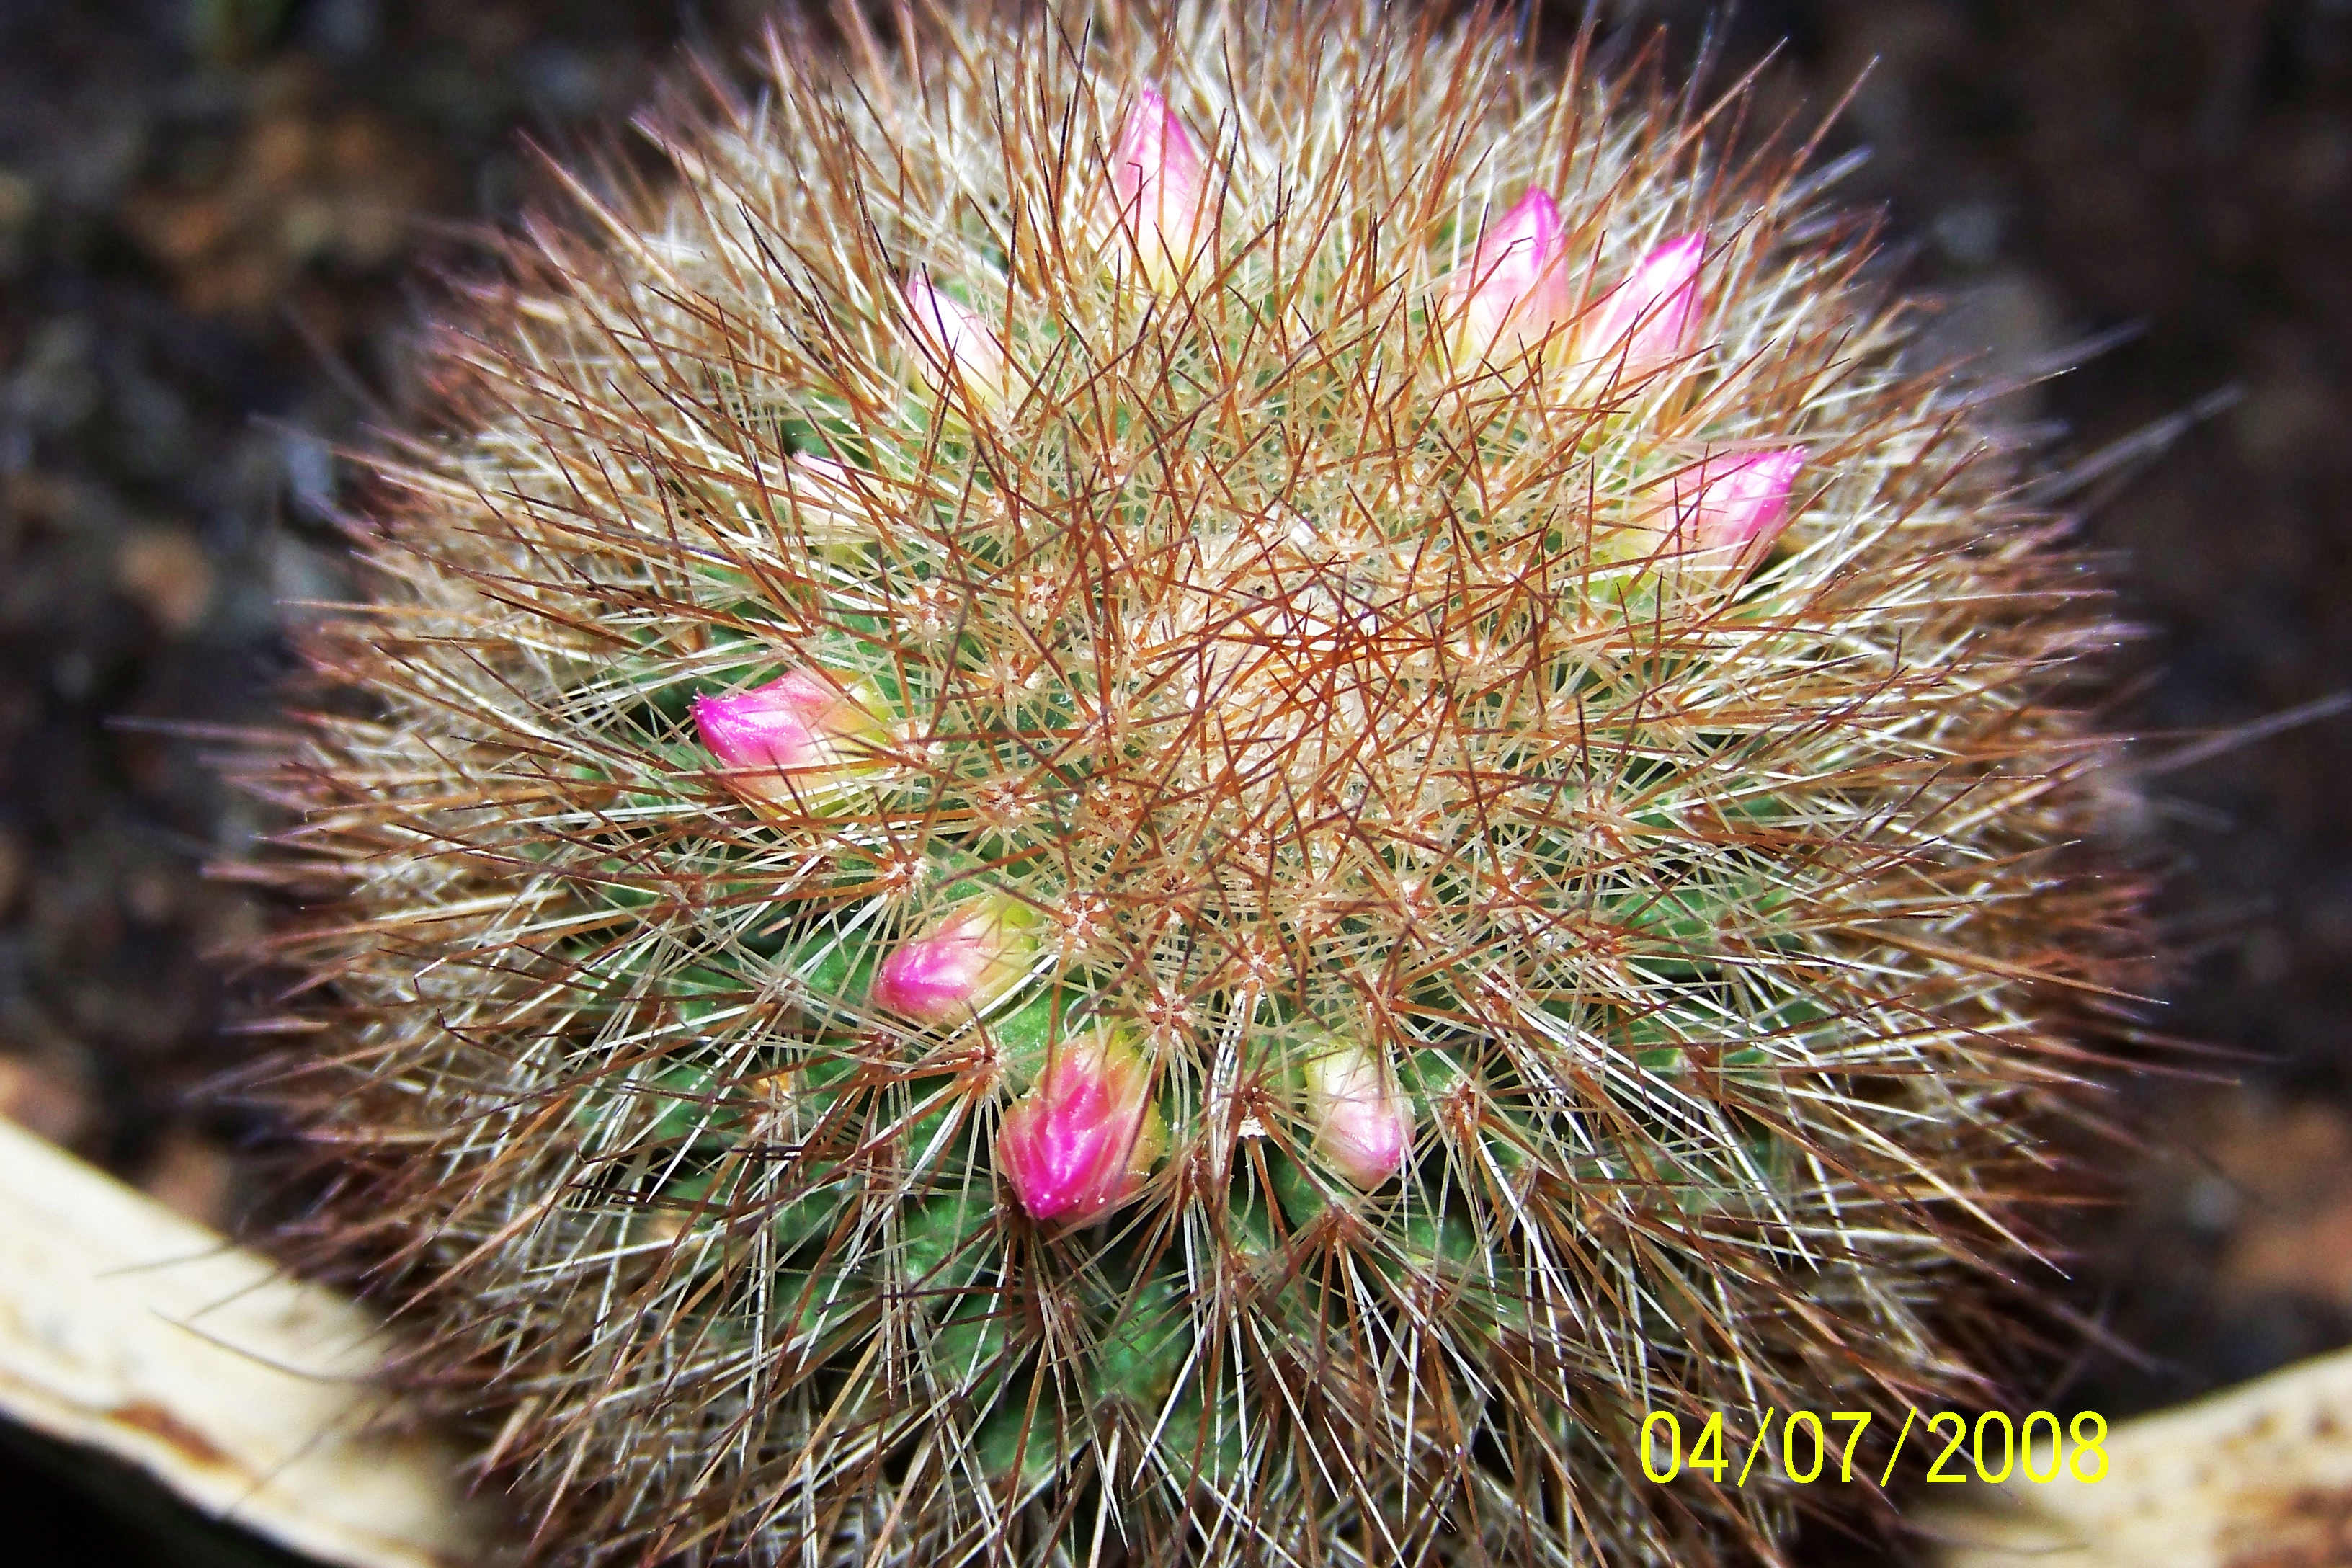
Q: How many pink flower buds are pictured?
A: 10